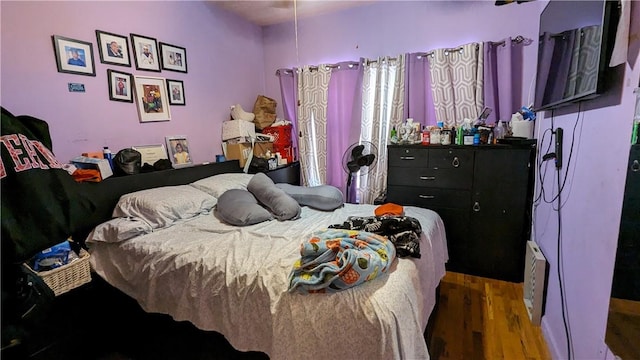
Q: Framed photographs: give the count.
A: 8